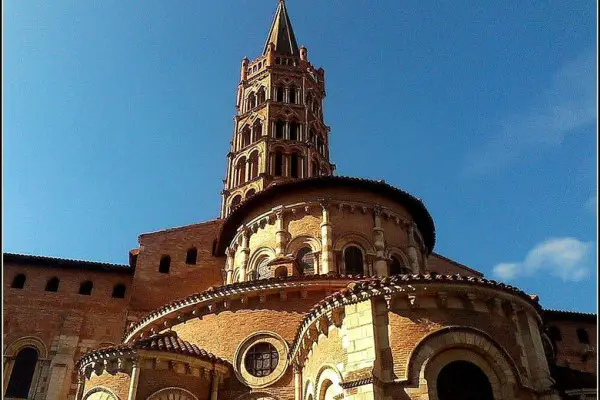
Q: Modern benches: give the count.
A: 0